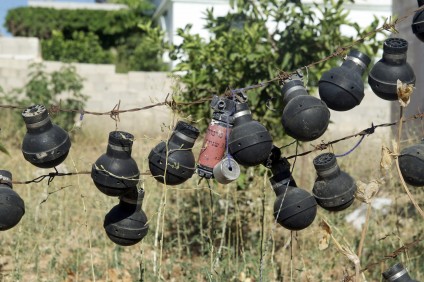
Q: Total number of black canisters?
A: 14